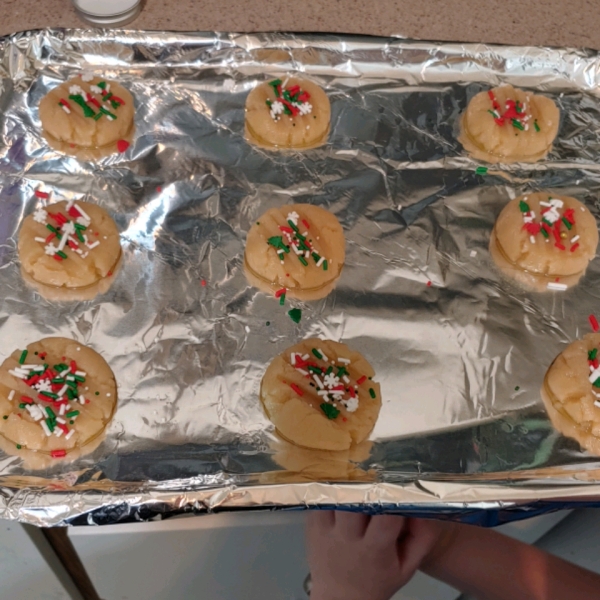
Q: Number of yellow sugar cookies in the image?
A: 9